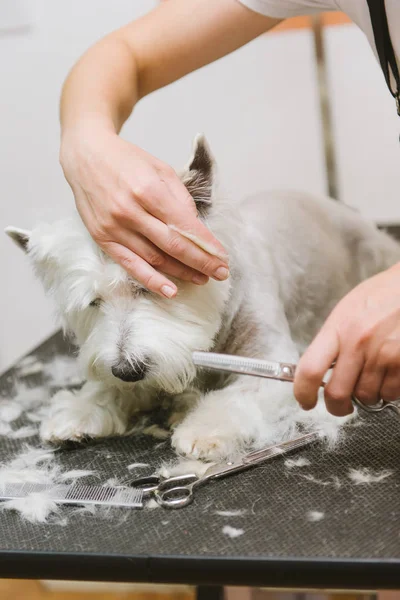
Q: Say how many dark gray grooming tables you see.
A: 1